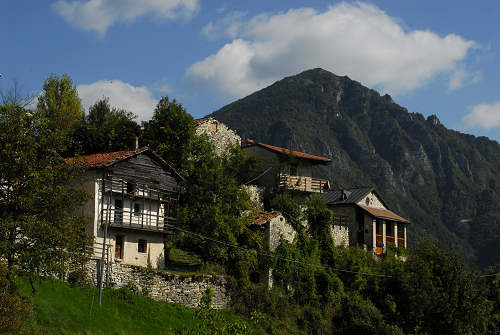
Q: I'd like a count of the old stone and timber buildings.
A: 5